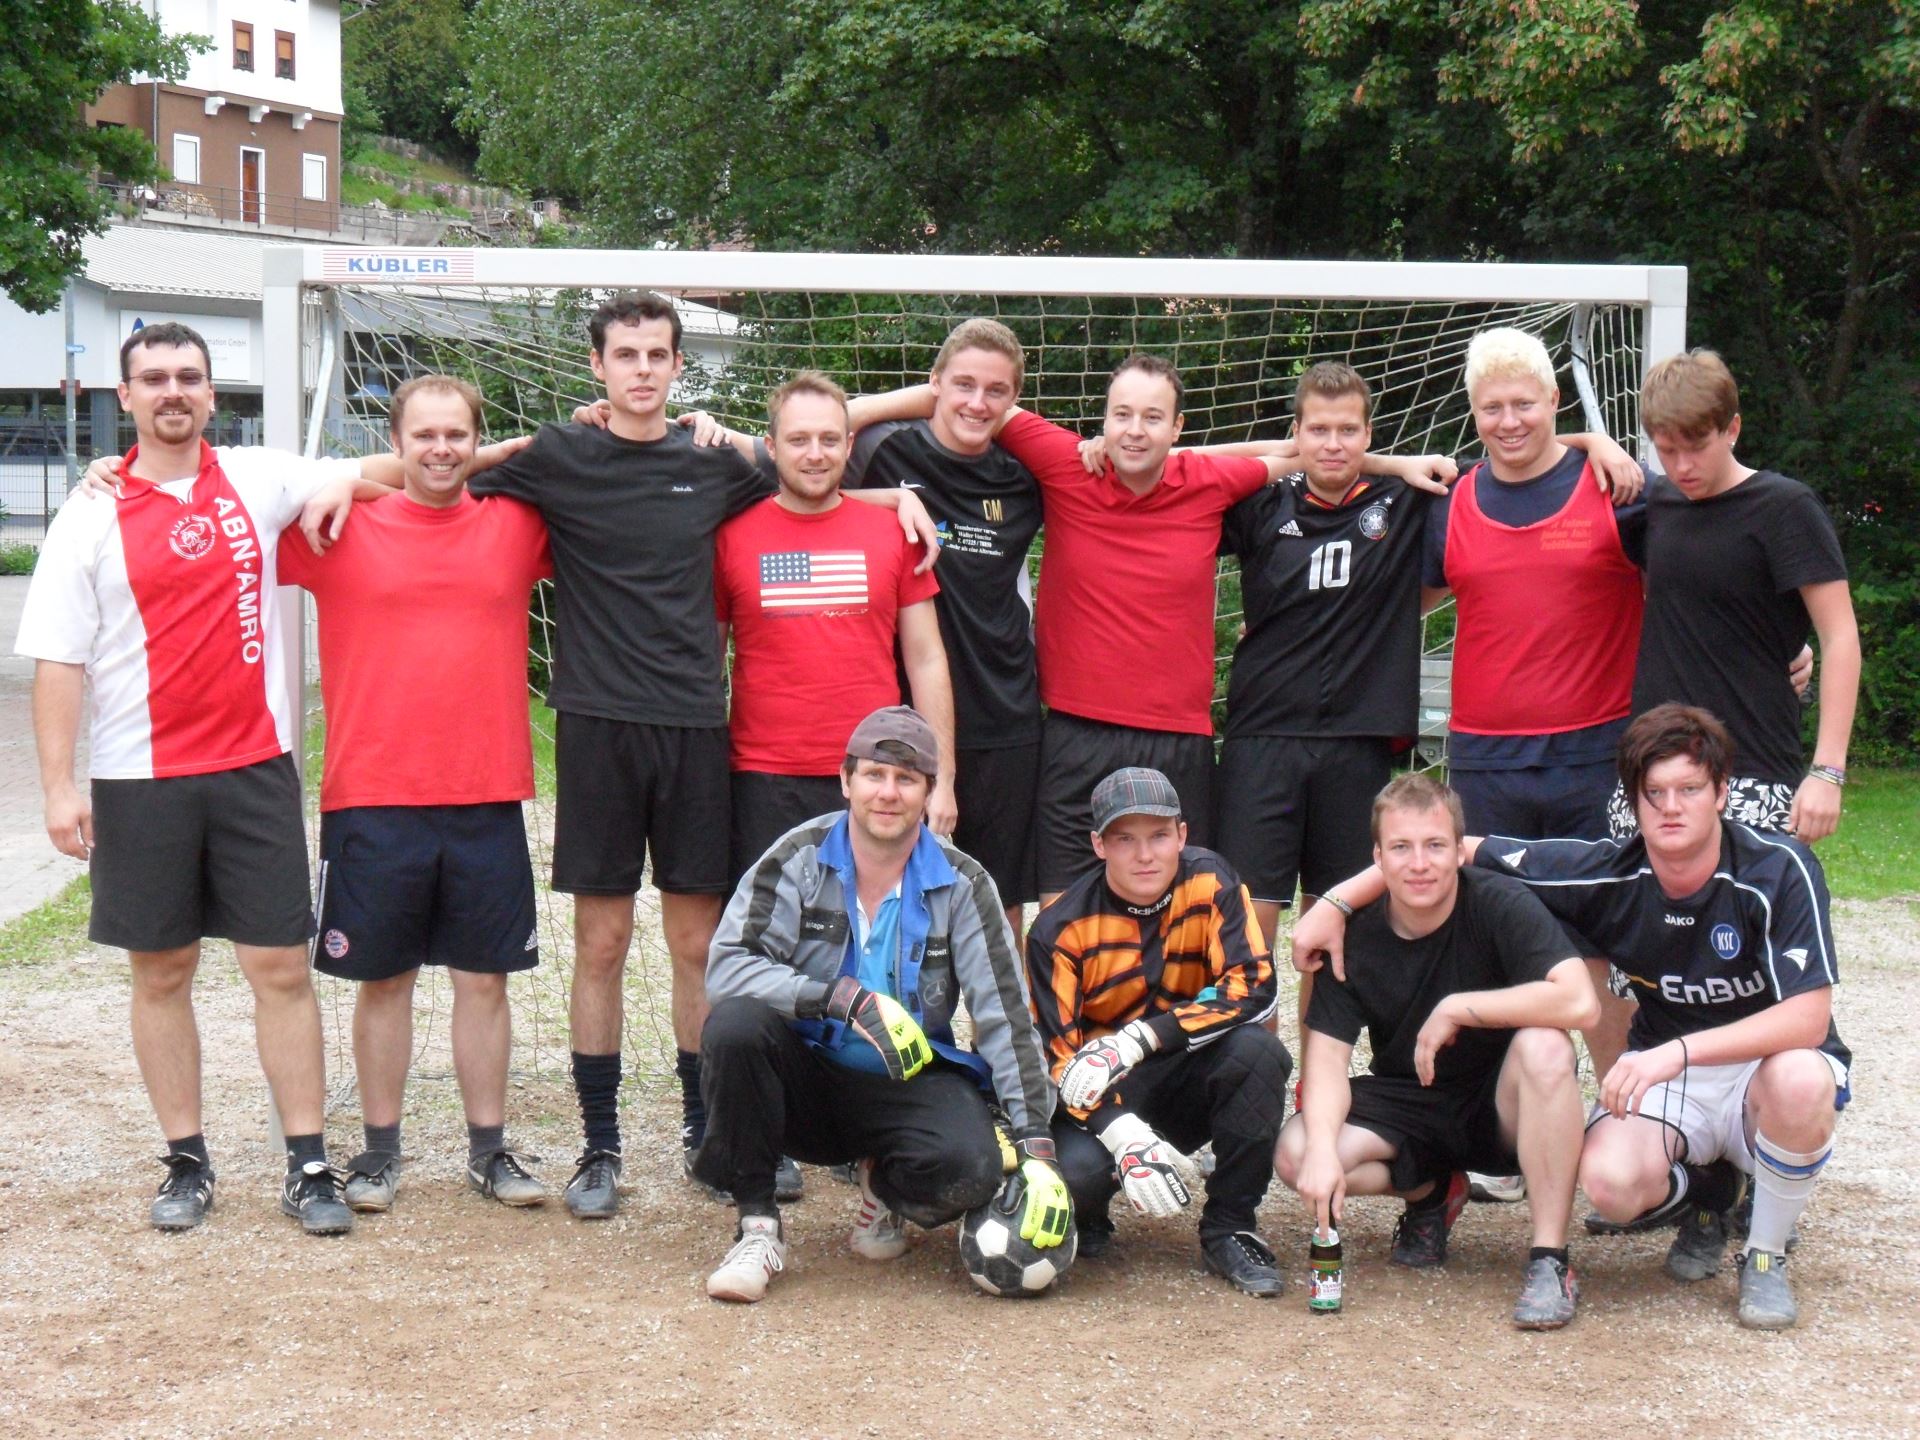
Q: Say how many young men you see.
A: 13